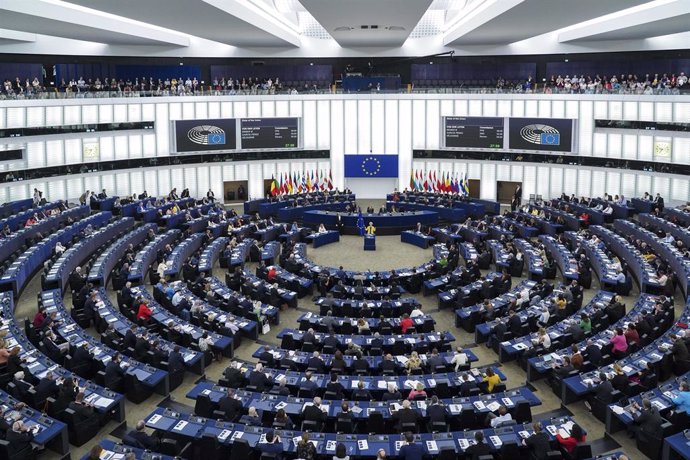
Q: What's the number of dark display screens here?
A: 4